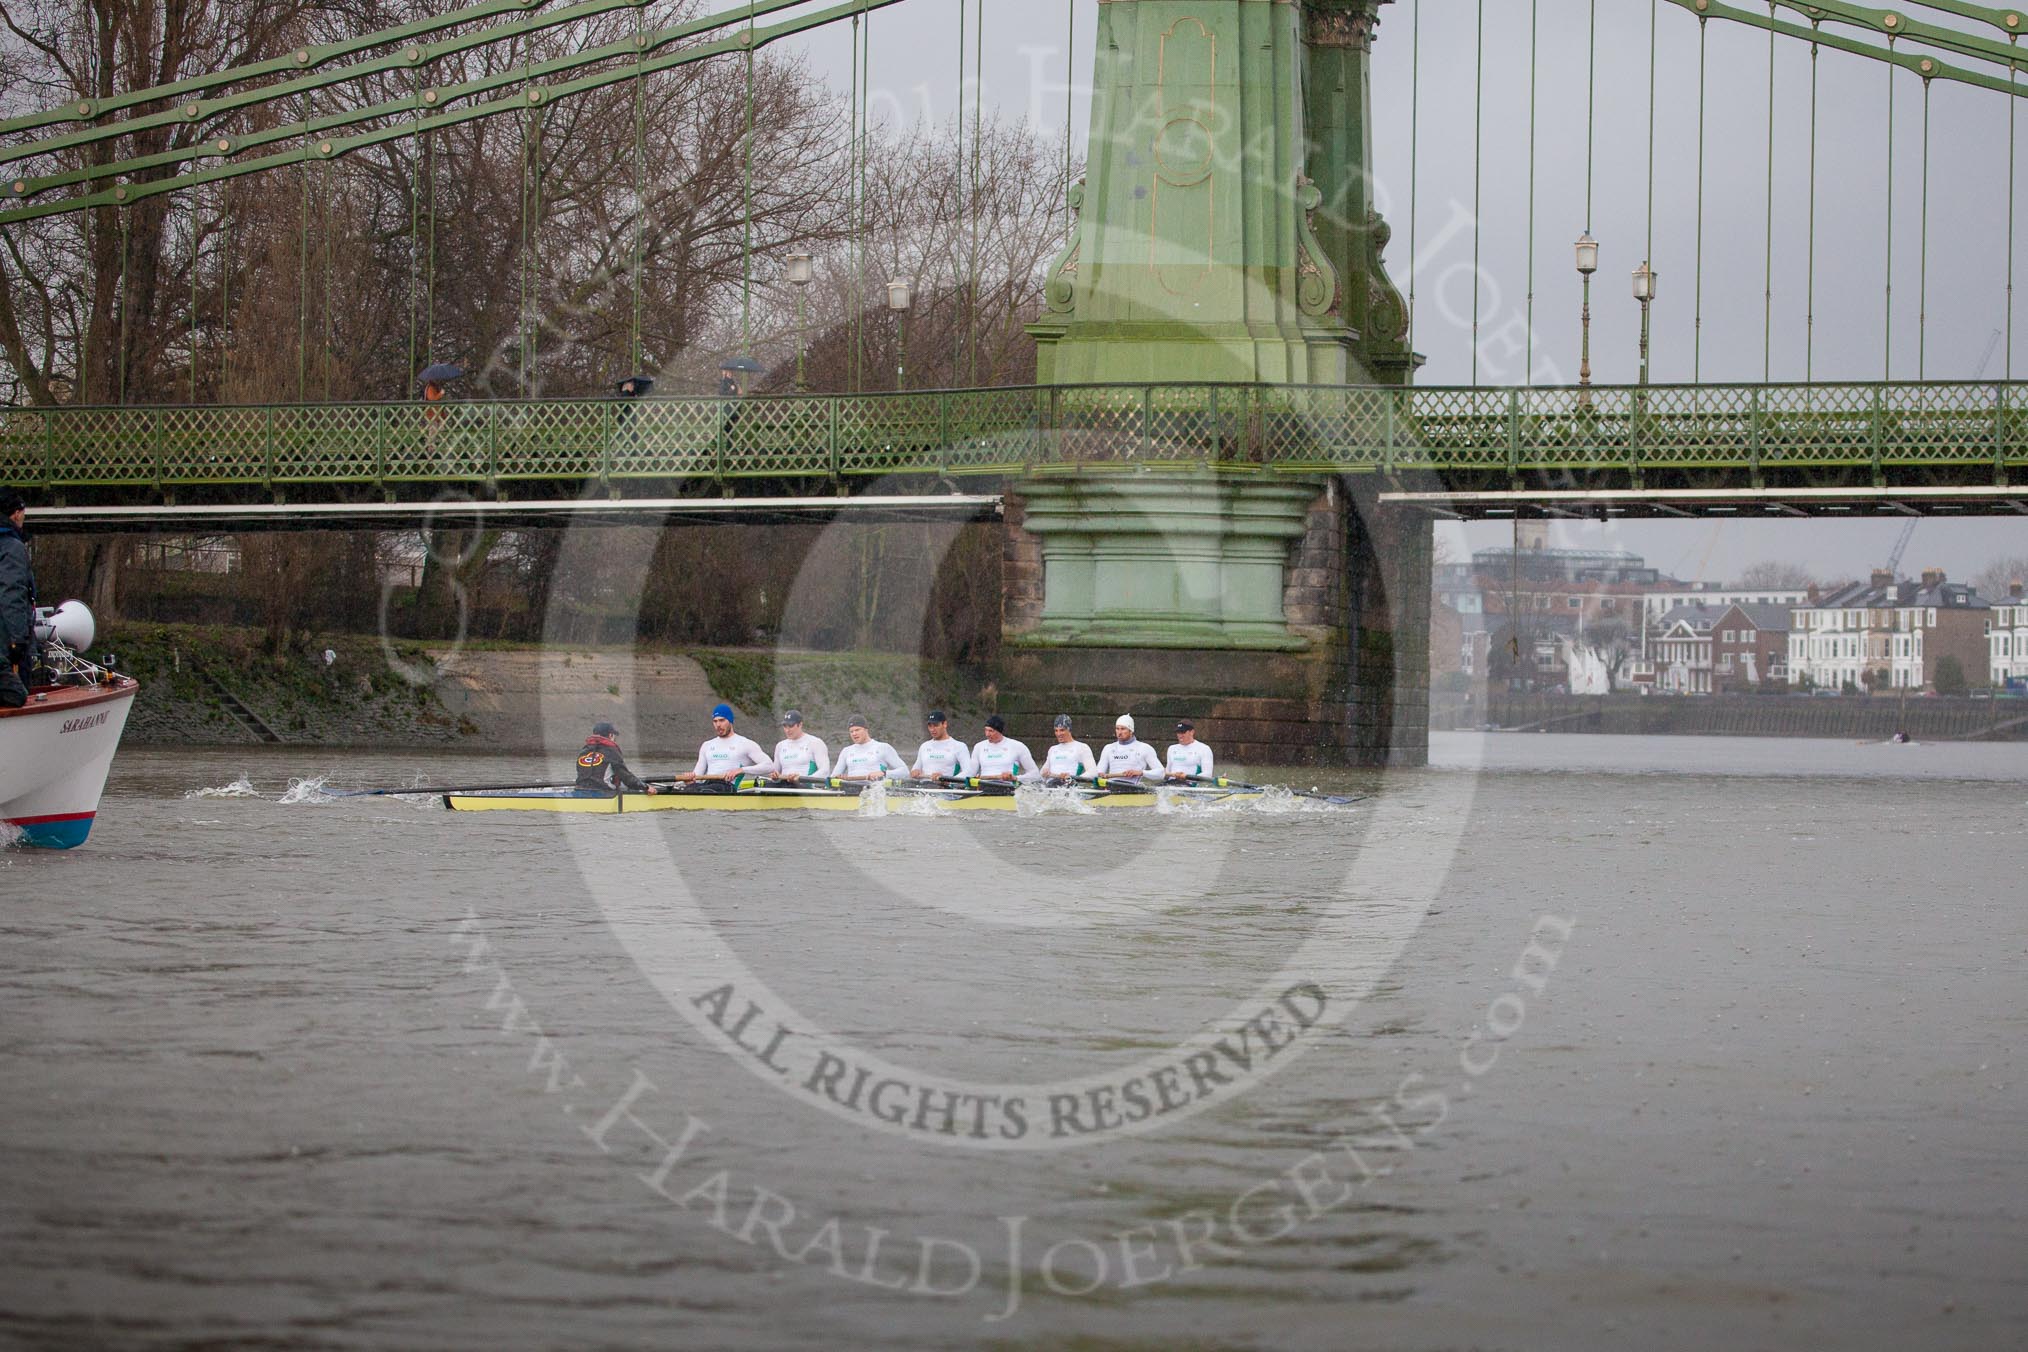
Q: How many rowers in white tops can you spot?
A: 8